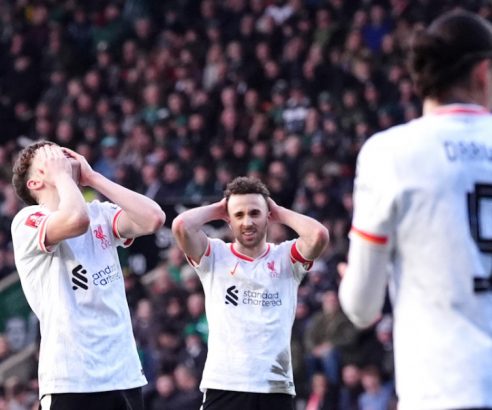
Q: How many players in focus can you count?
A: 2